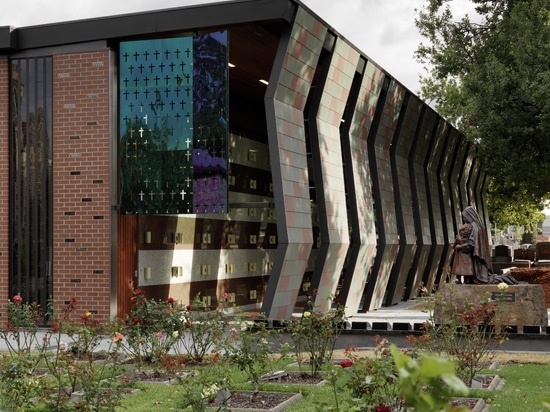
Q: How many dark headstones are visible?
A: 3